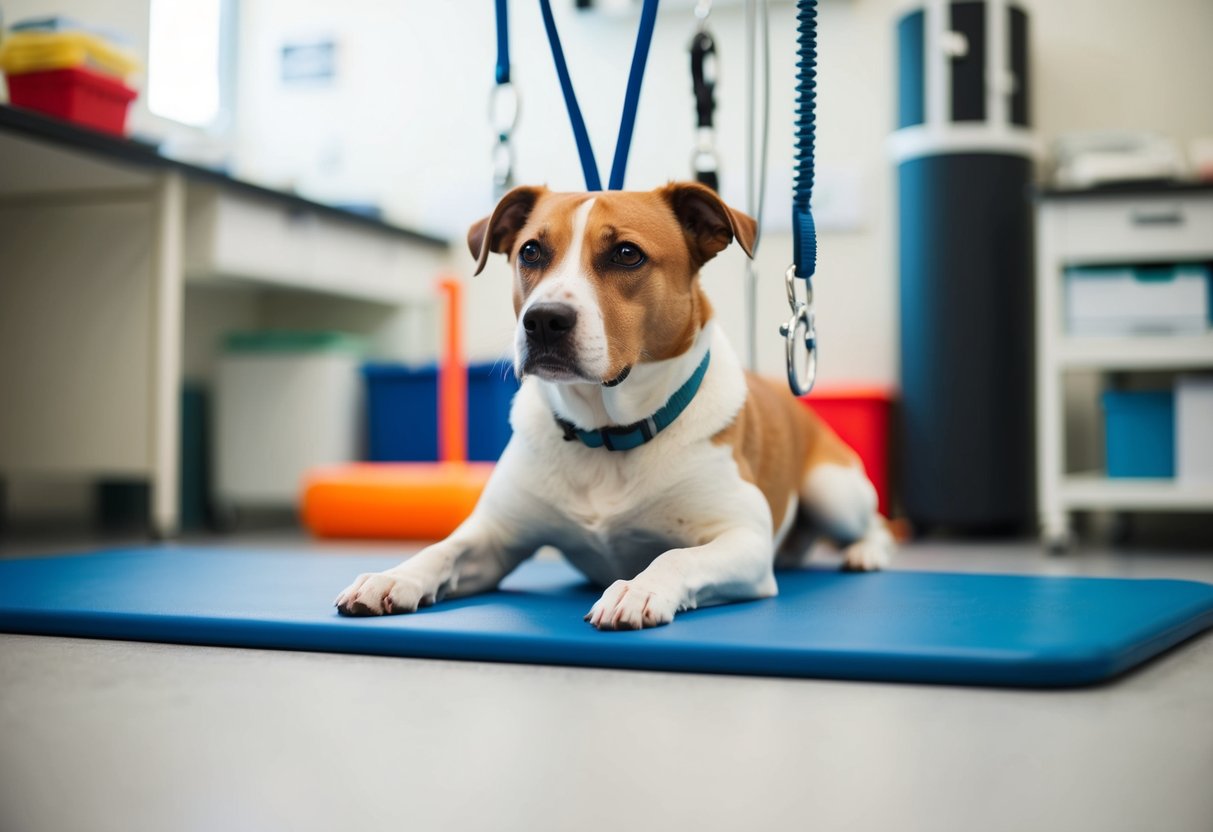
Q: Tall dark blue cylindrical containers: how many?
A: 1